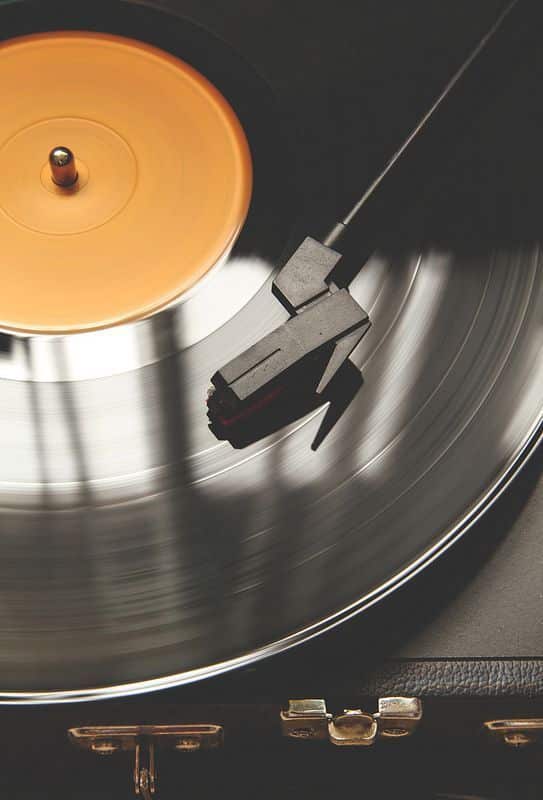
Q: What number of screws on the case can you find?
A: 5